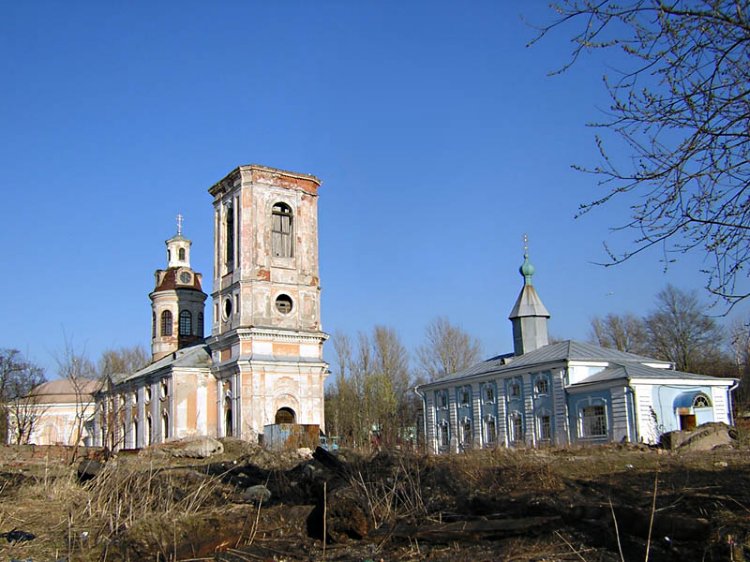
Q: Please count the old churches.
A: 2